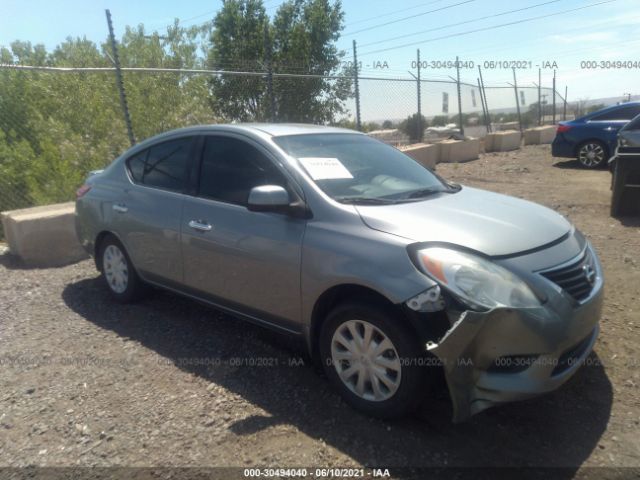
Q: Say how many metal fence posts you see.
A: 11